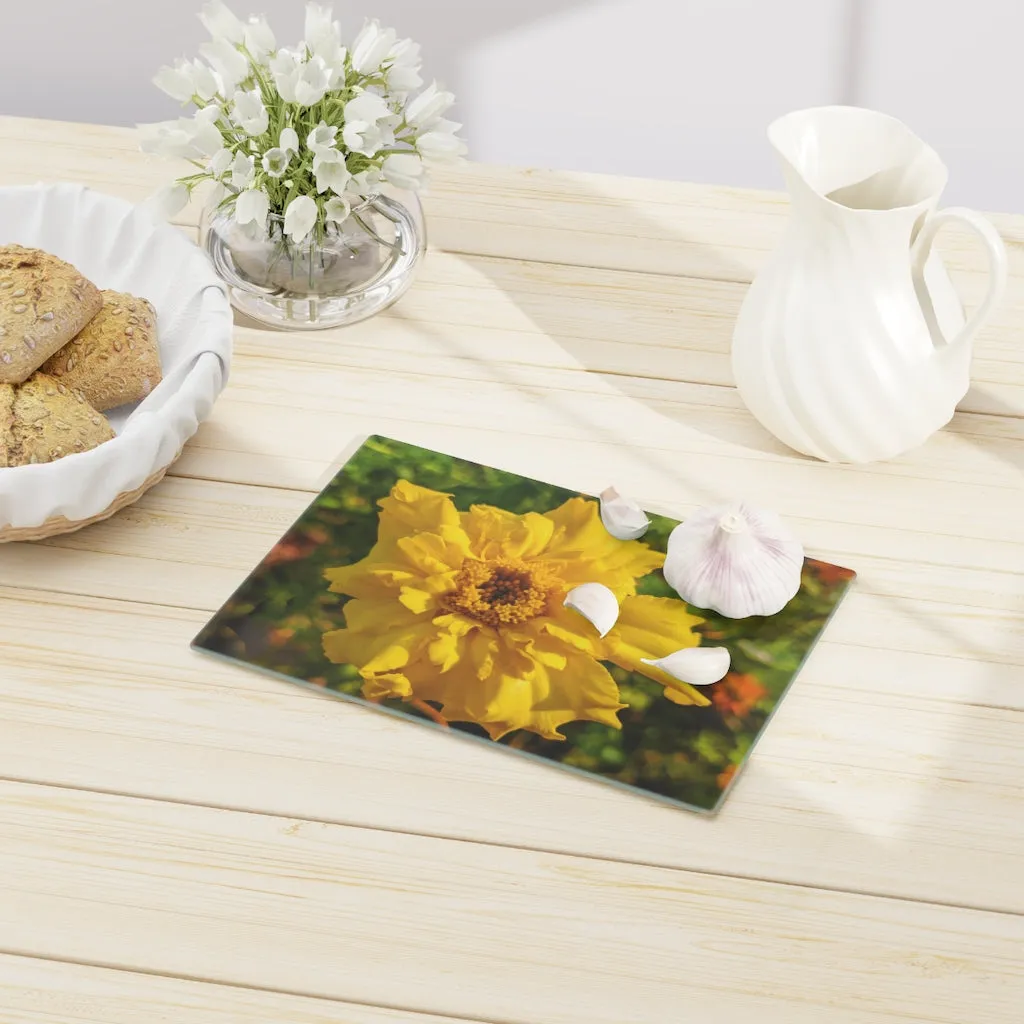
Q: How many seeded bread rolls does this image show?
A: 3